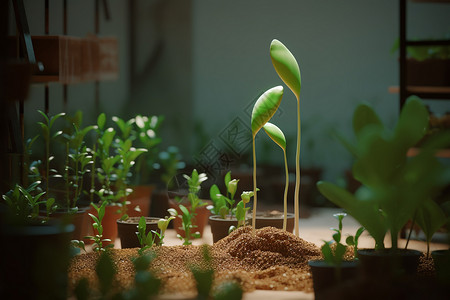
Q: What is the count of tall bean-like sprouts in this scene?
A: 3